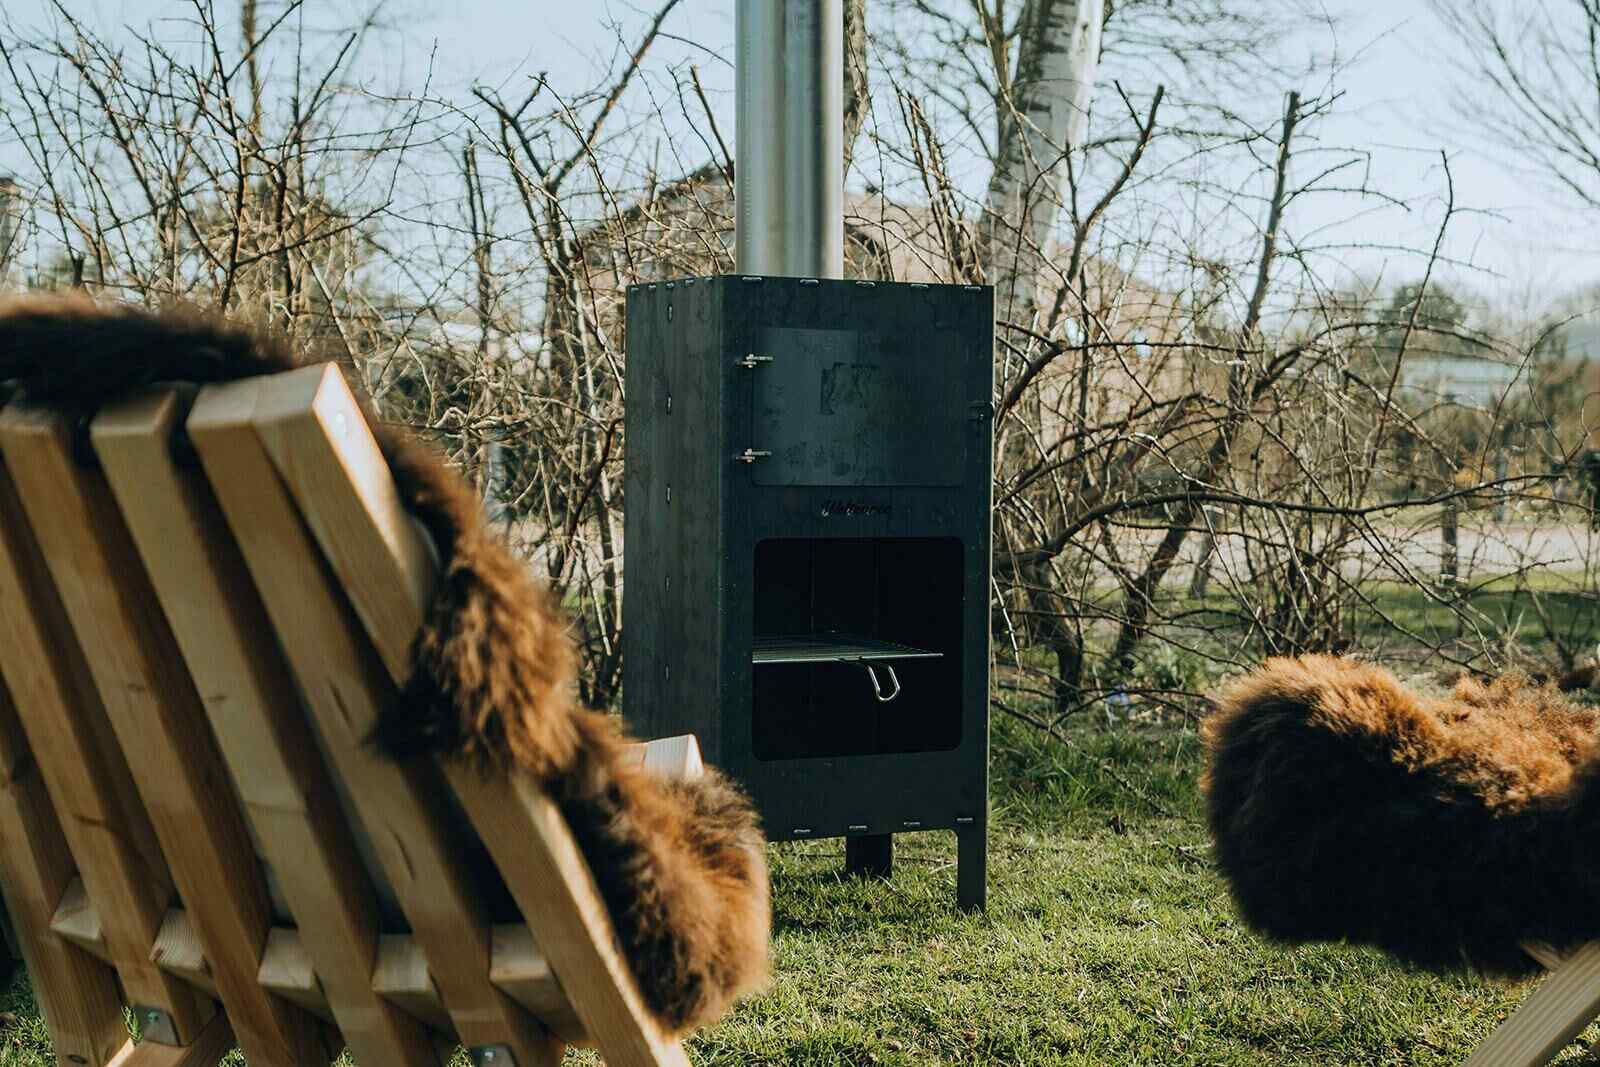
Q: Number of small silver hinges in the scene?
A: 2